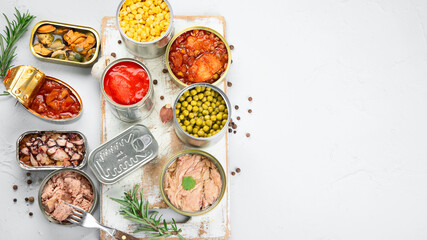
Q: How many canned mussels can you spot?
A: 1